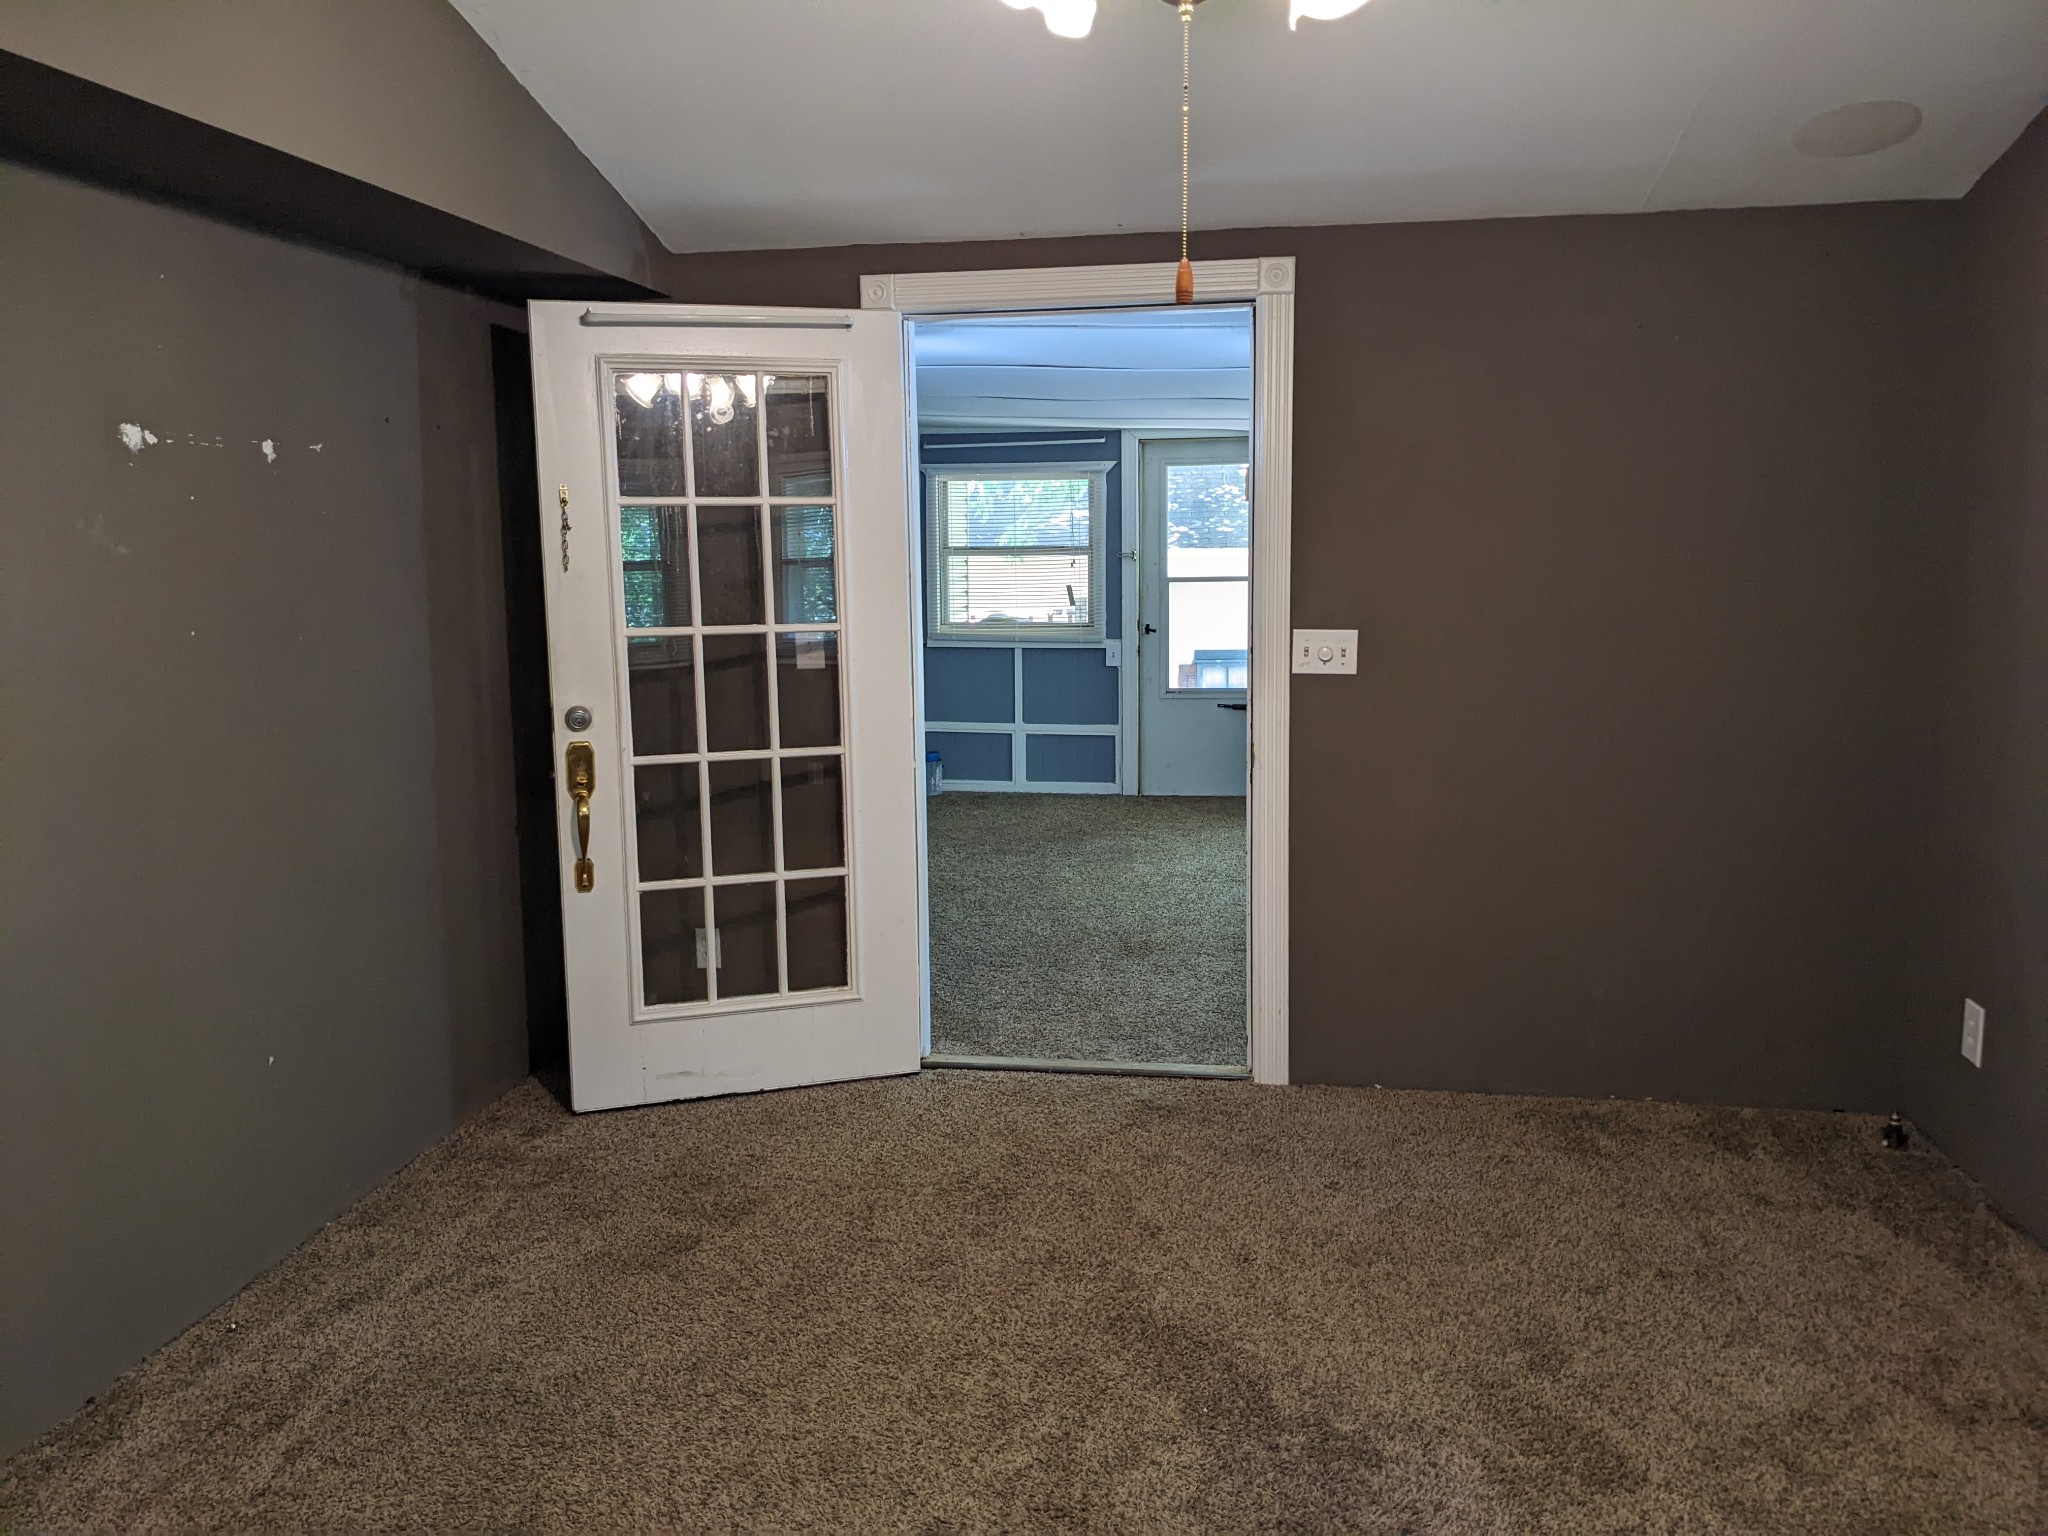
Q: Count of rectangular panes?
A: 15